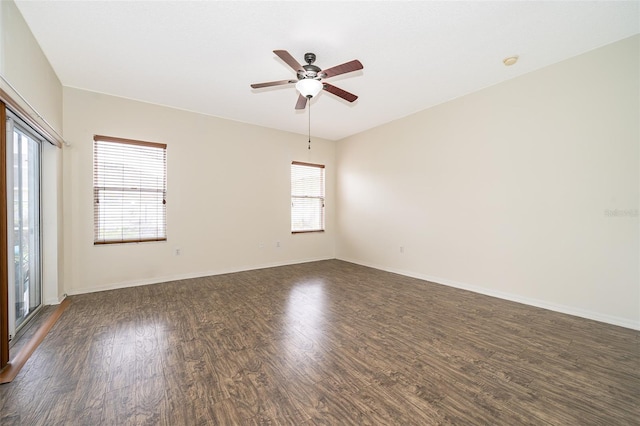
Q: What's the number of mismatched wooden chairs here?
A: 0